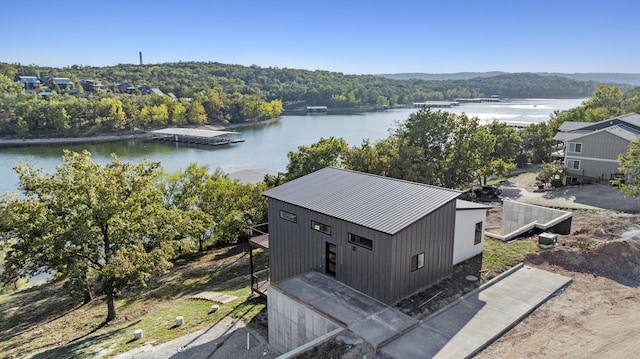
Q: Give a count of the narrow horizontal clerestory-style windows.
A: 3